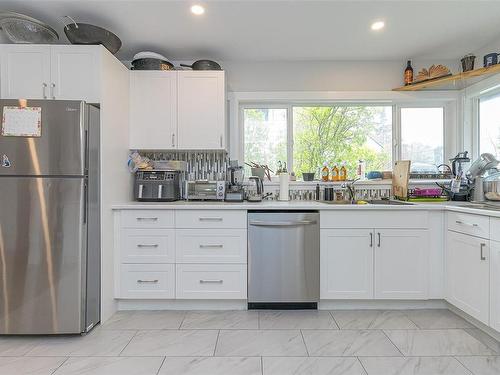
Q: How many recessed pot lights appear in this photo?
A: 2